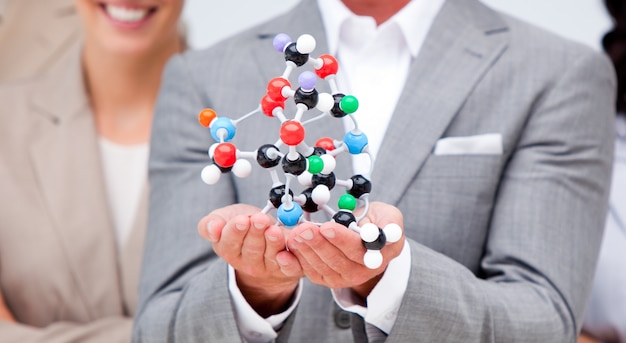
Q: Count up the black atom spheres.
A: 13